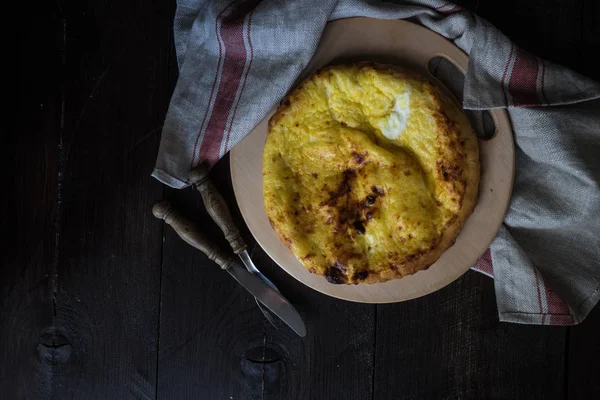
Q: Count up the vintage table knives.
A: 1